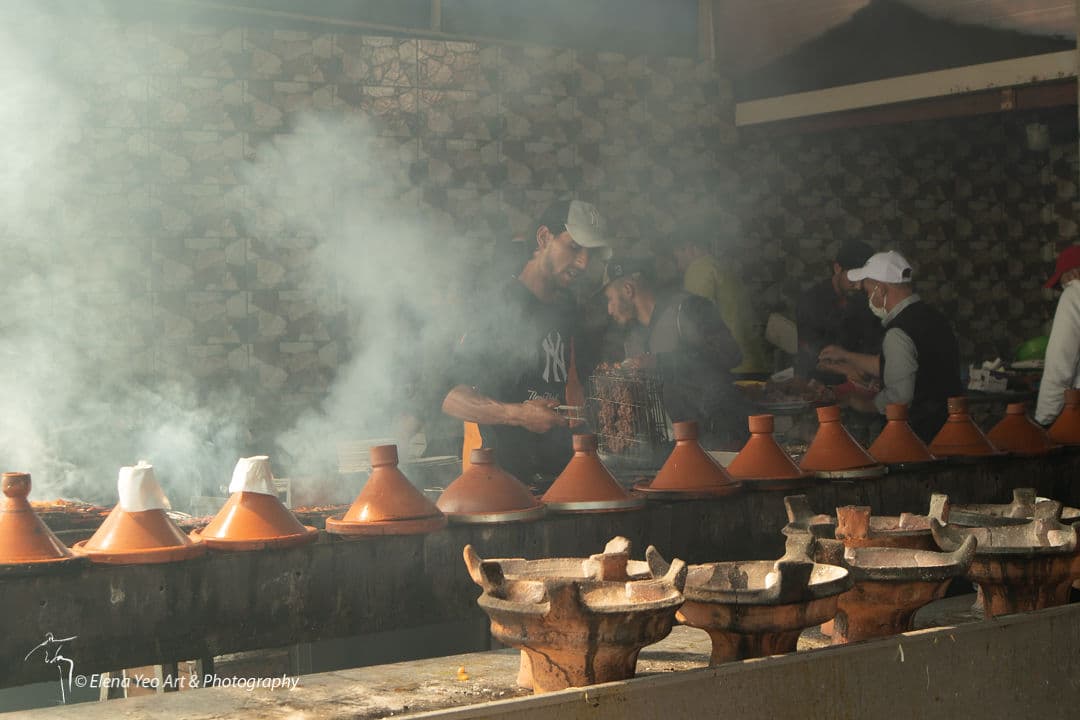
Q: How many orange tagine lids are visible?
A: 13